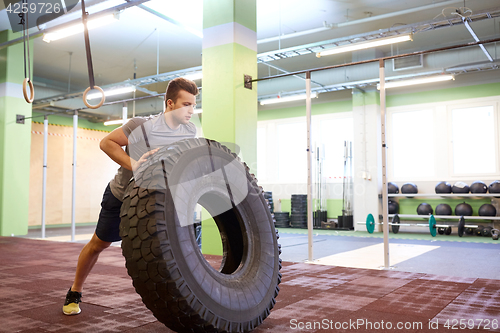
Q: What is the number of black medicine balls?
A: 11